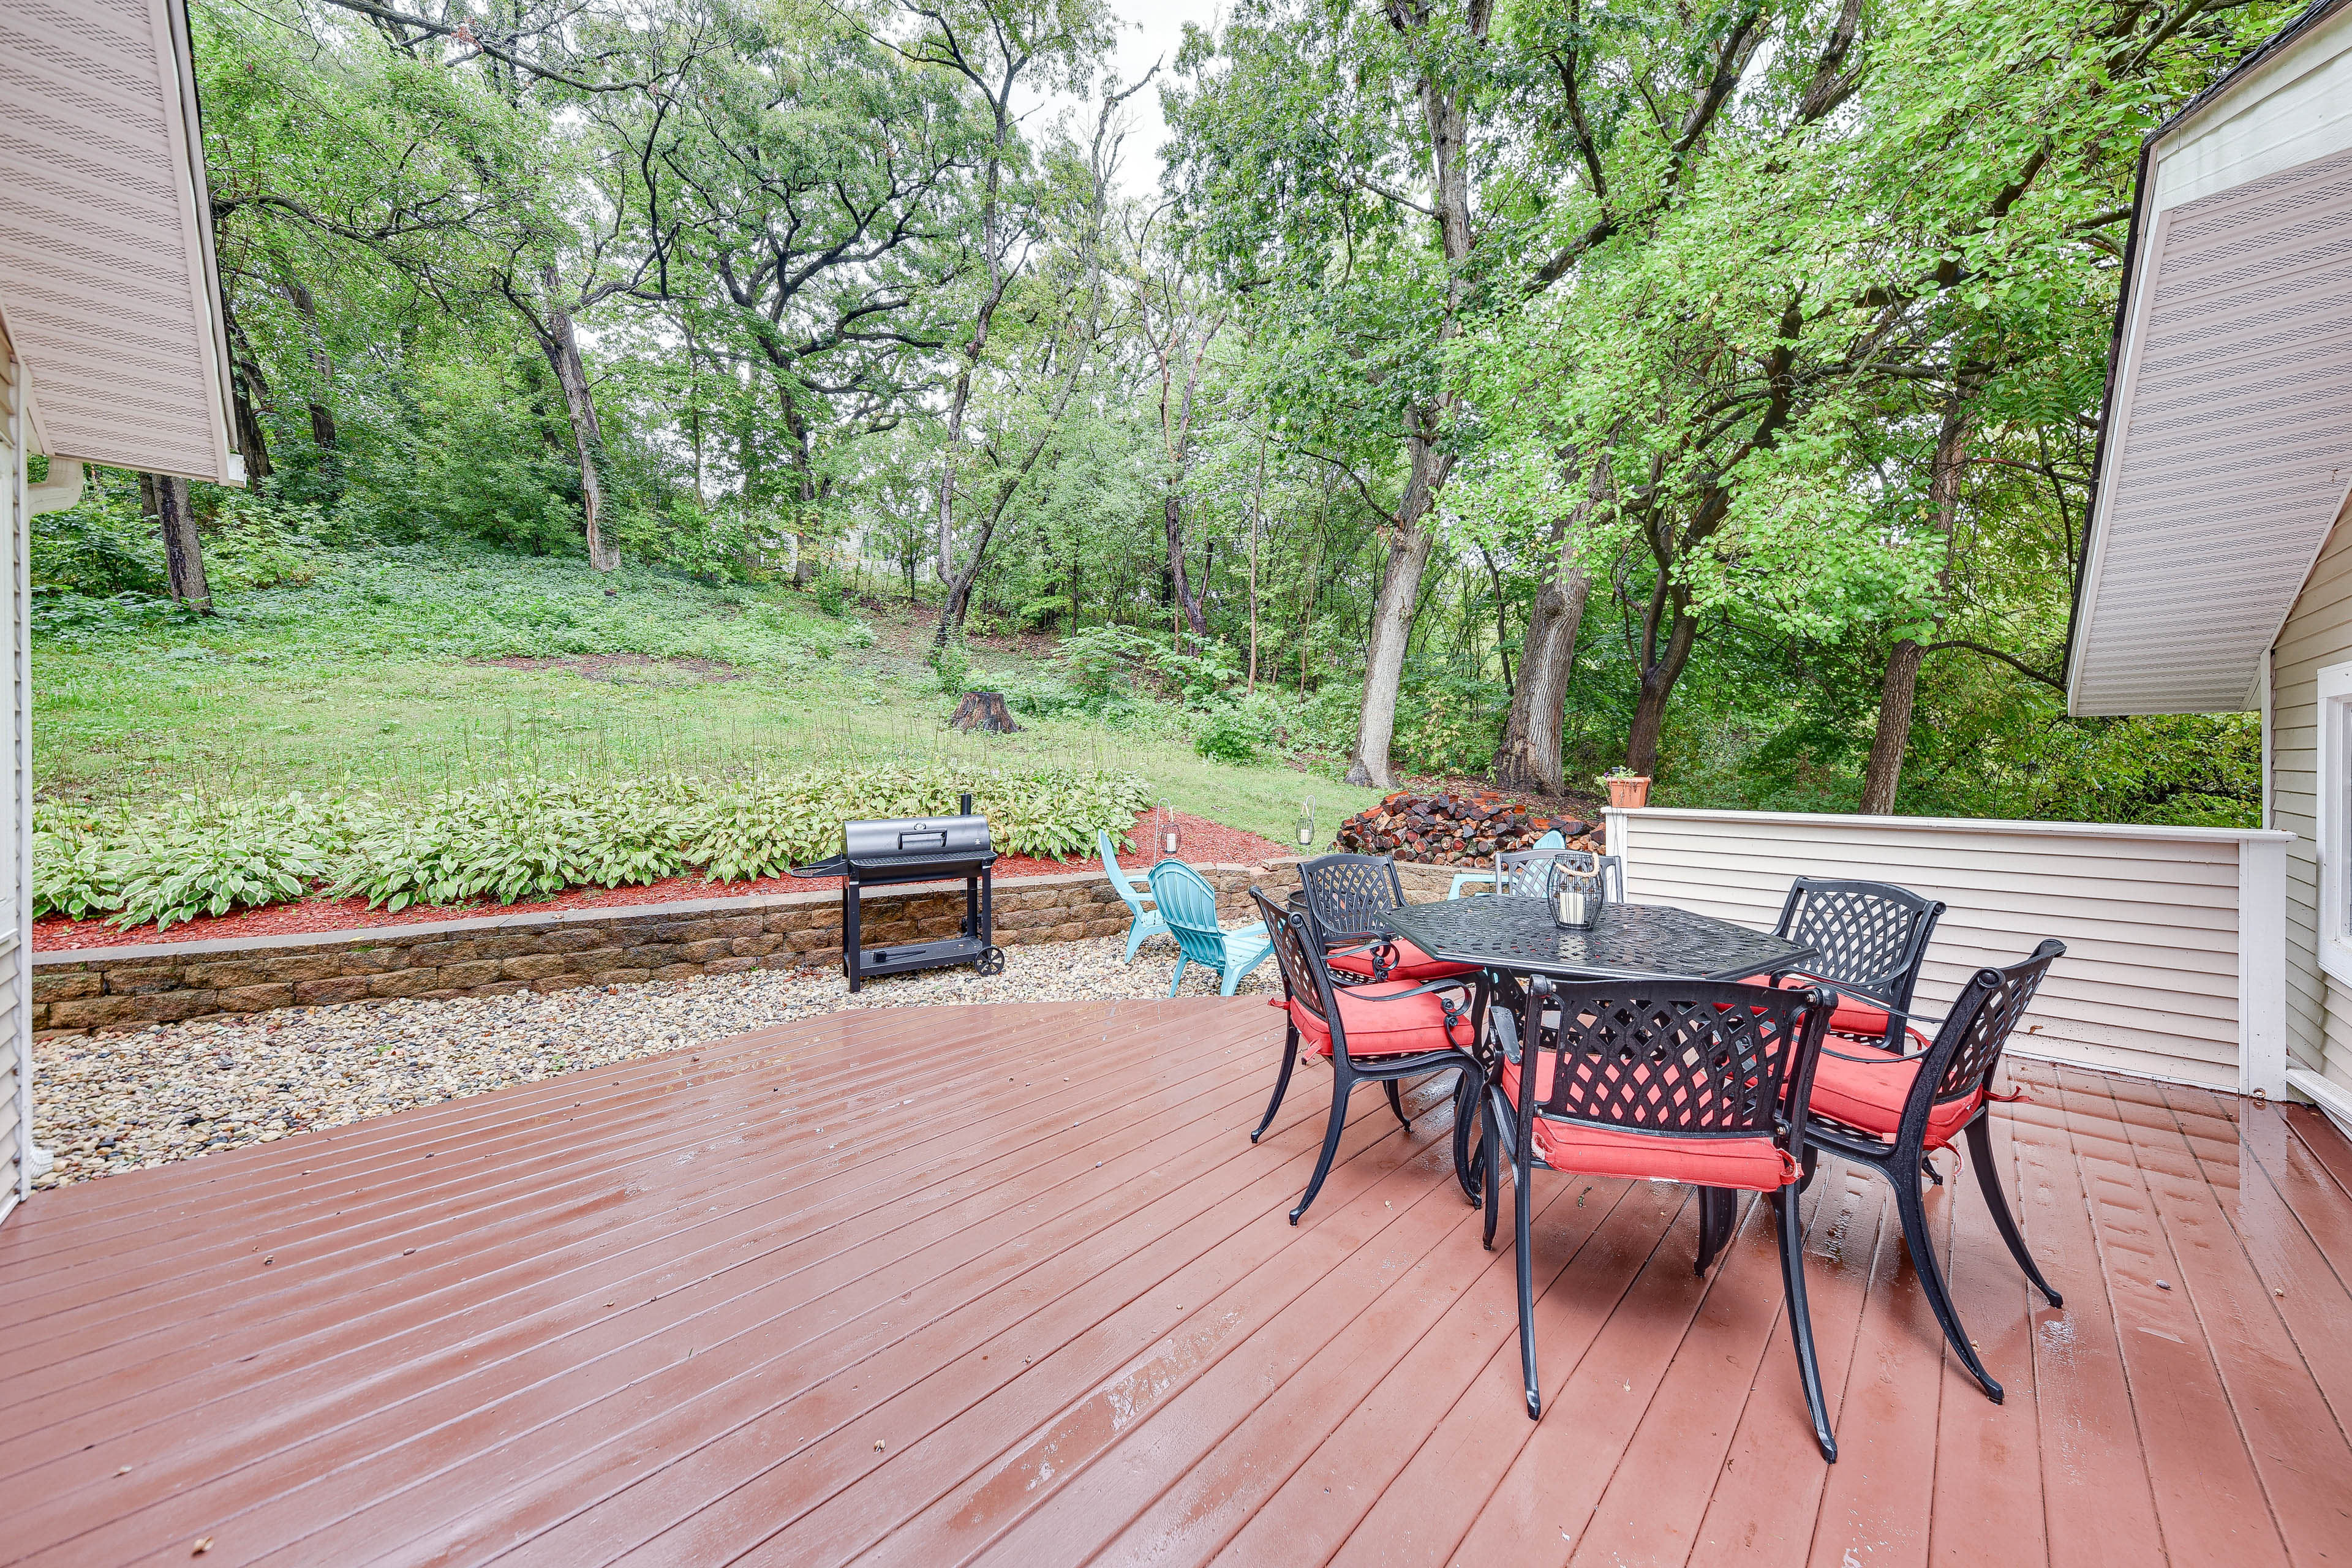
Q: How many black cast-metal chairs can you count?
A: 6